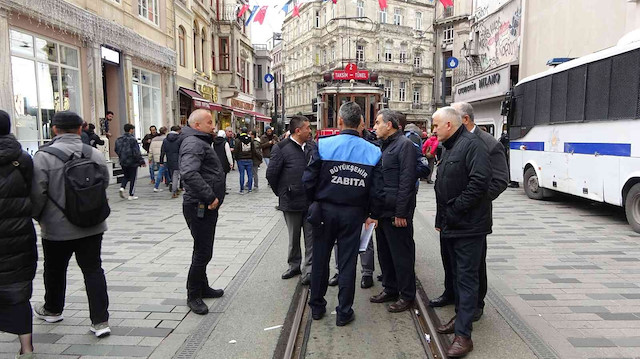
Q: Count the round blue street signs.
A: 2